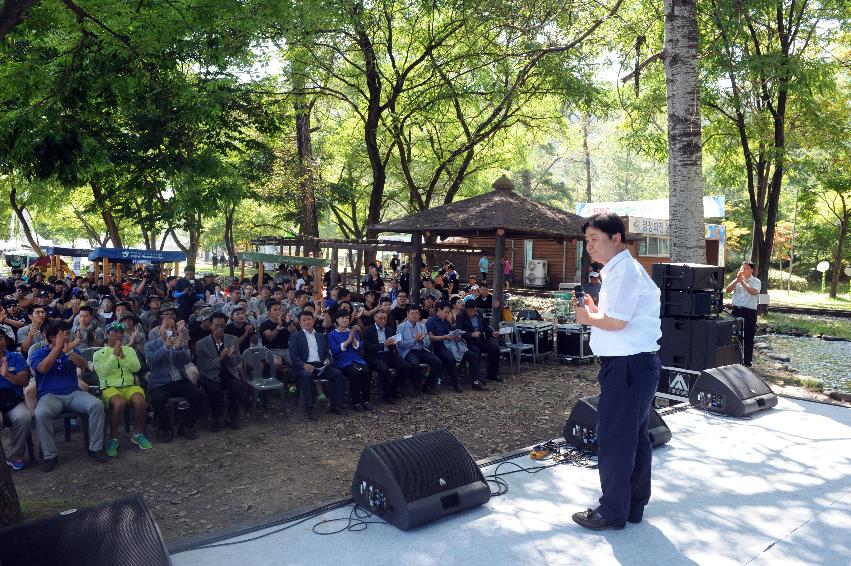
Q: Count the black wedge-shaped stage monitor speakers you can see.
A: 4